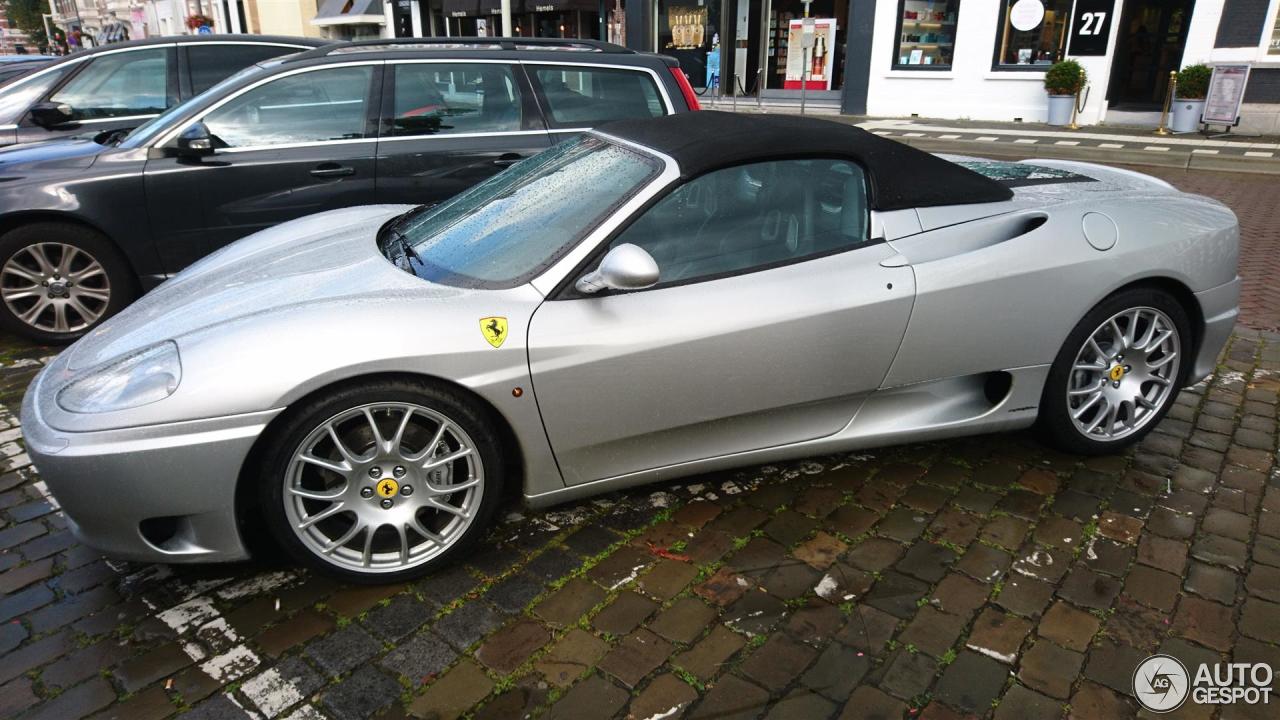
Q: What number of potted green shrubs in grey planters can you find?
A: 2